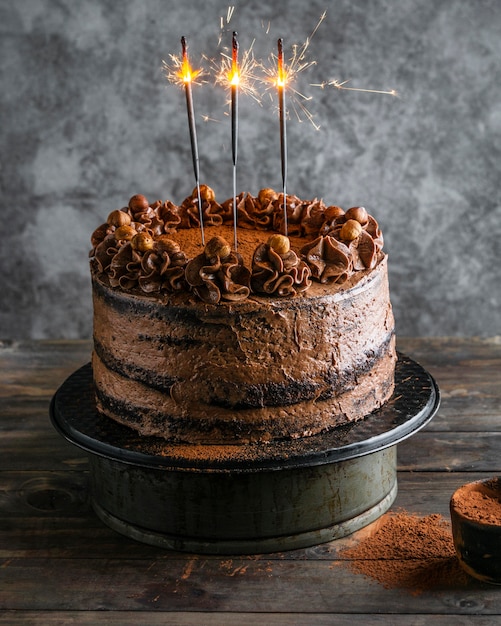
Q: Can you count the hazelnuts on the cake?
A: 11